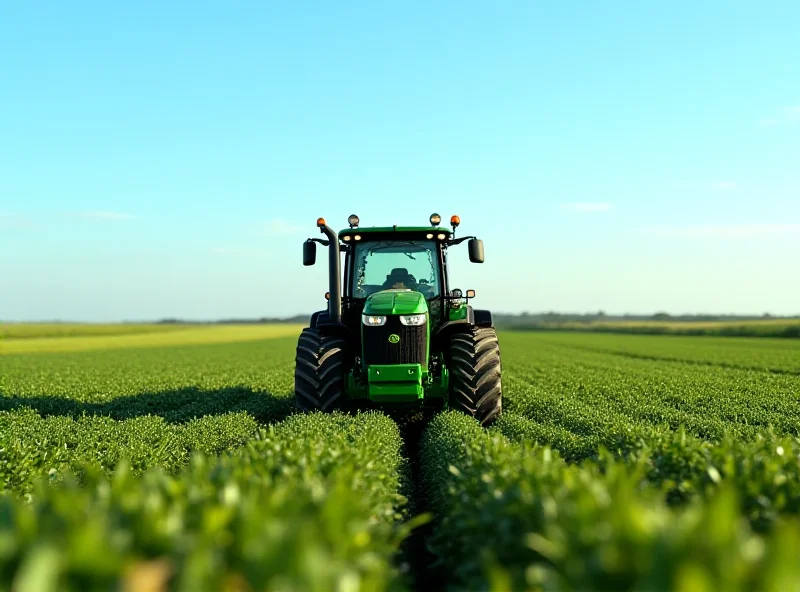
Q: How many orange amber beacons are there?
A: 2